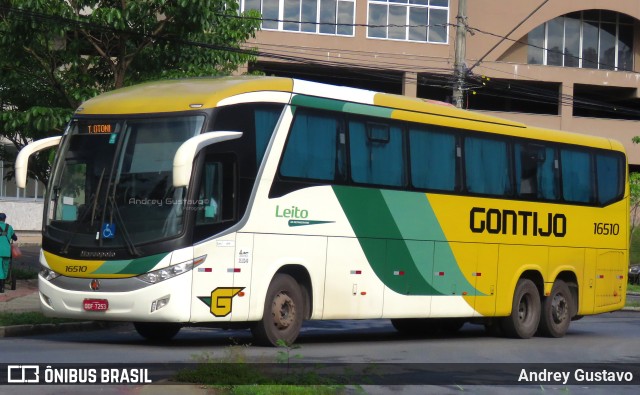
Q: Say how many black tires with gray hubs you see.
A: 3